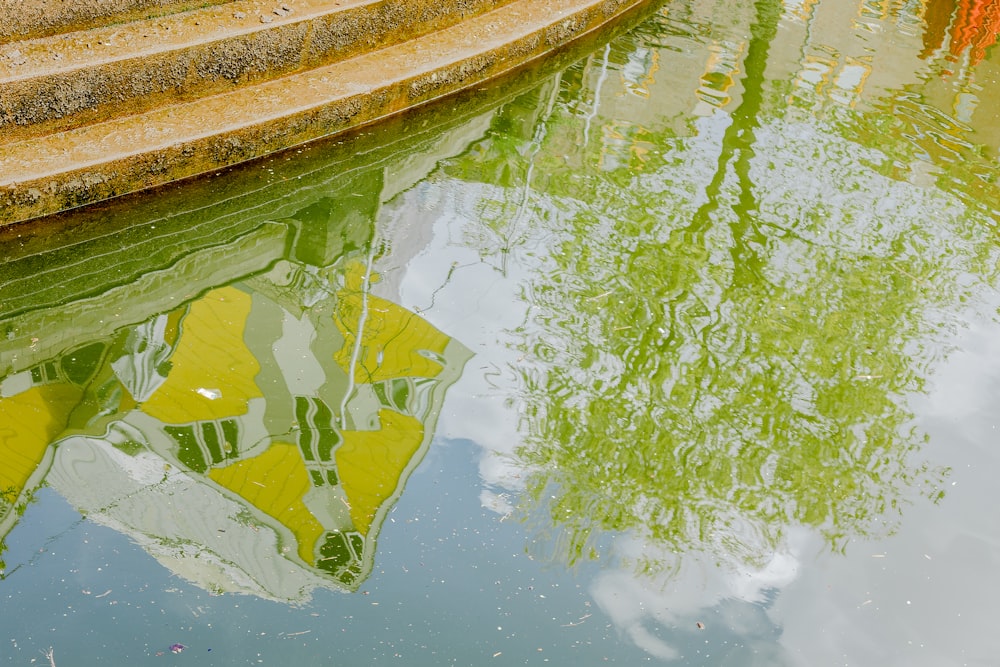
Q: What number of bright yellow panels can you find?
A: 5